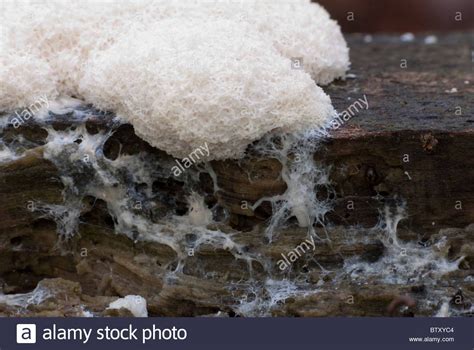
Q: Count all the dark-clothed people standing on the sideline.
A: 0